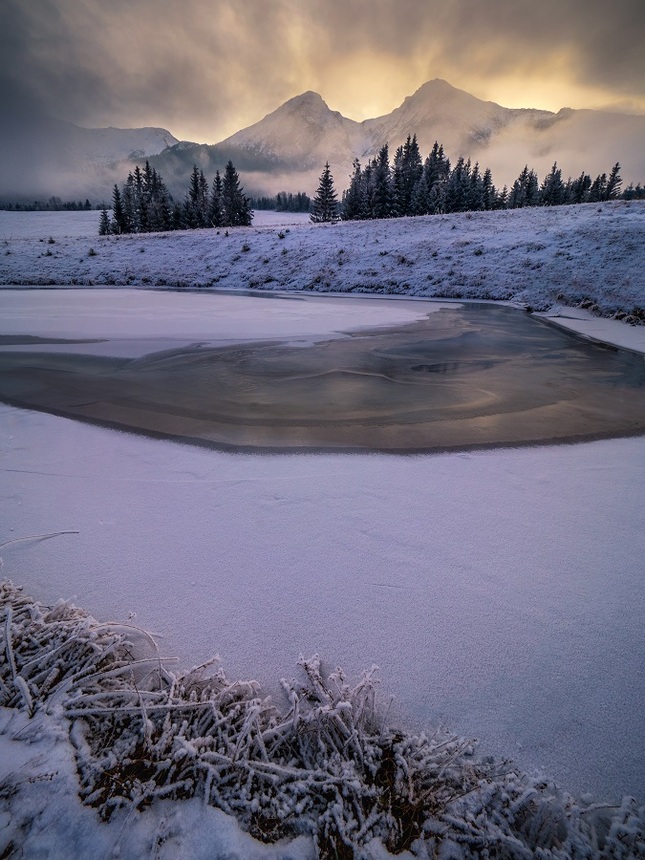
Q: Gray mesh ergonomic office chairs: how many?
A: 0